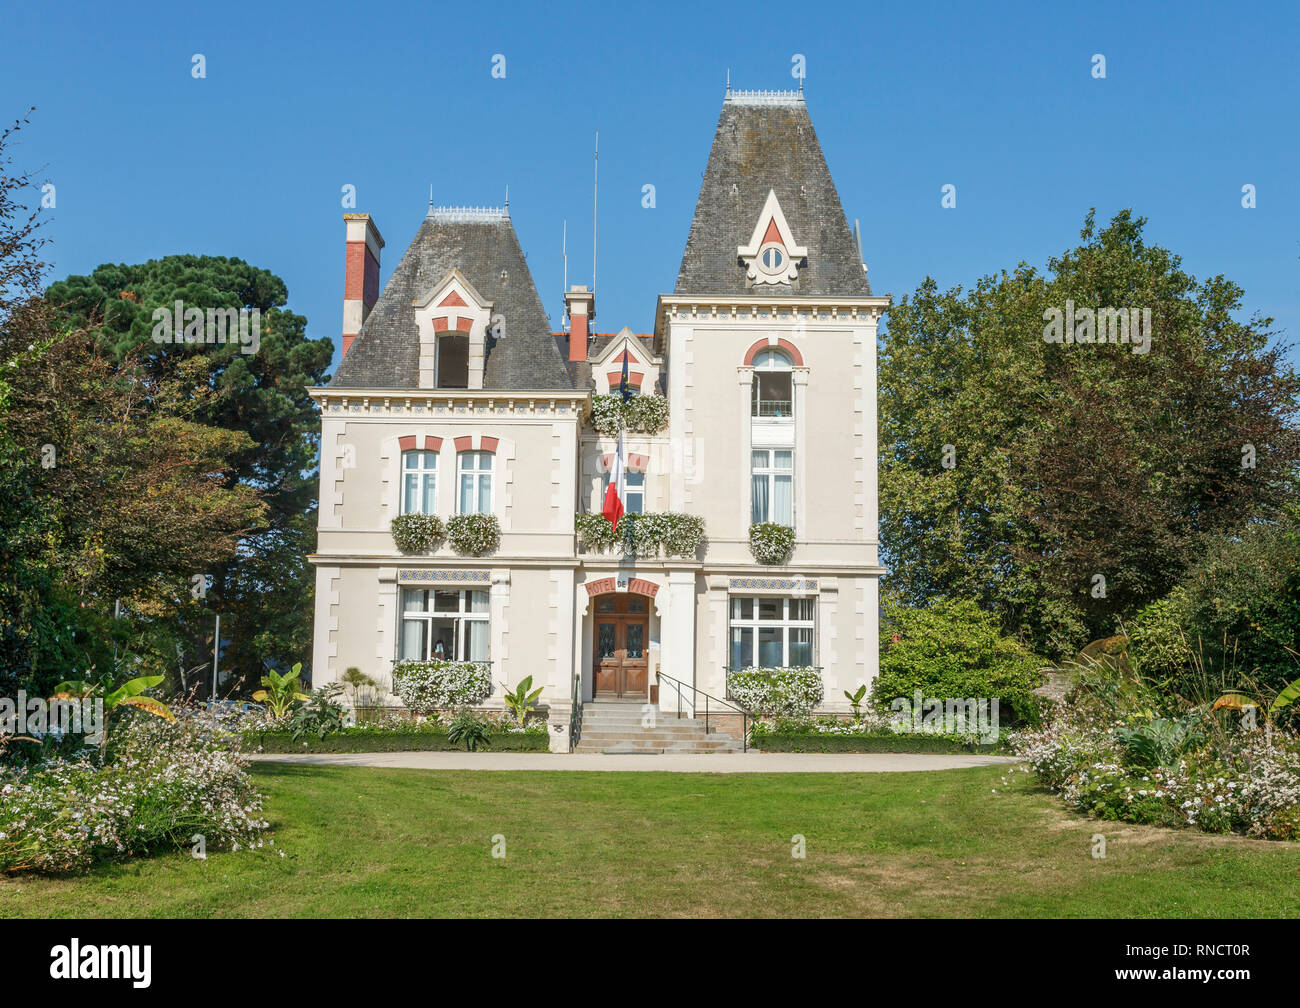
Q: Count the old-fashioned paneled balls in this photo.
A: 0